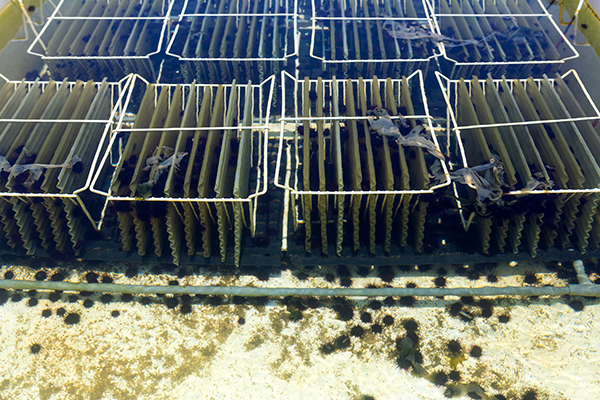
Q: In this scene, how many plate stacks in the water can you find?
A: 8